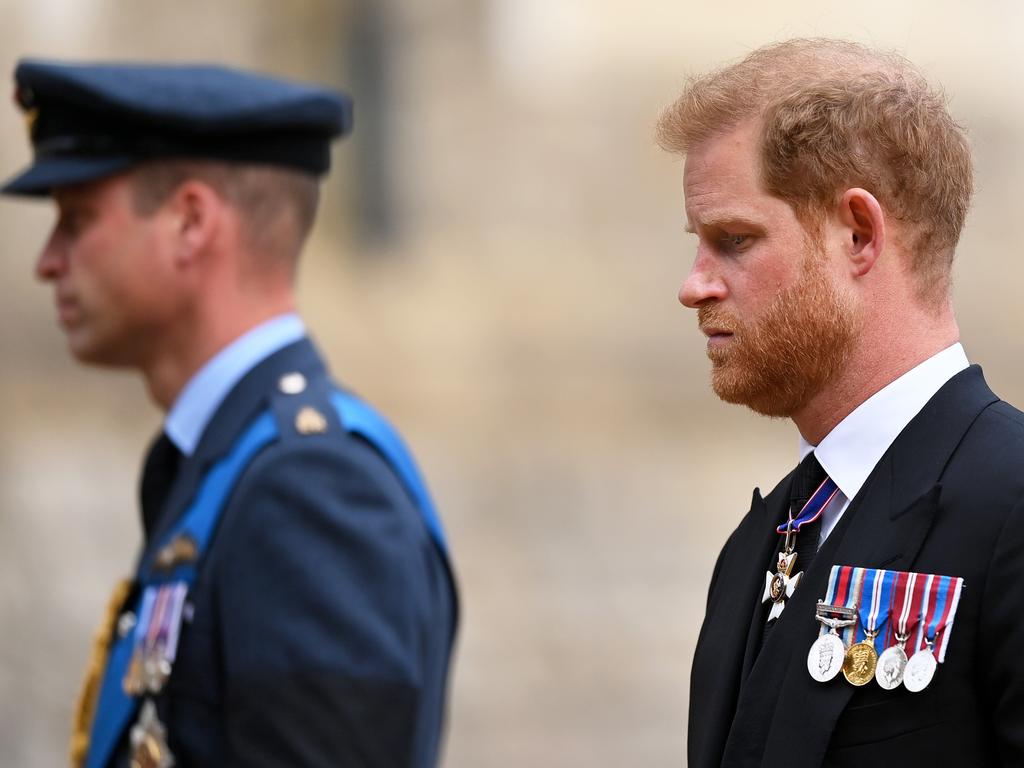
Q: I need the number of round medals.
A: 4